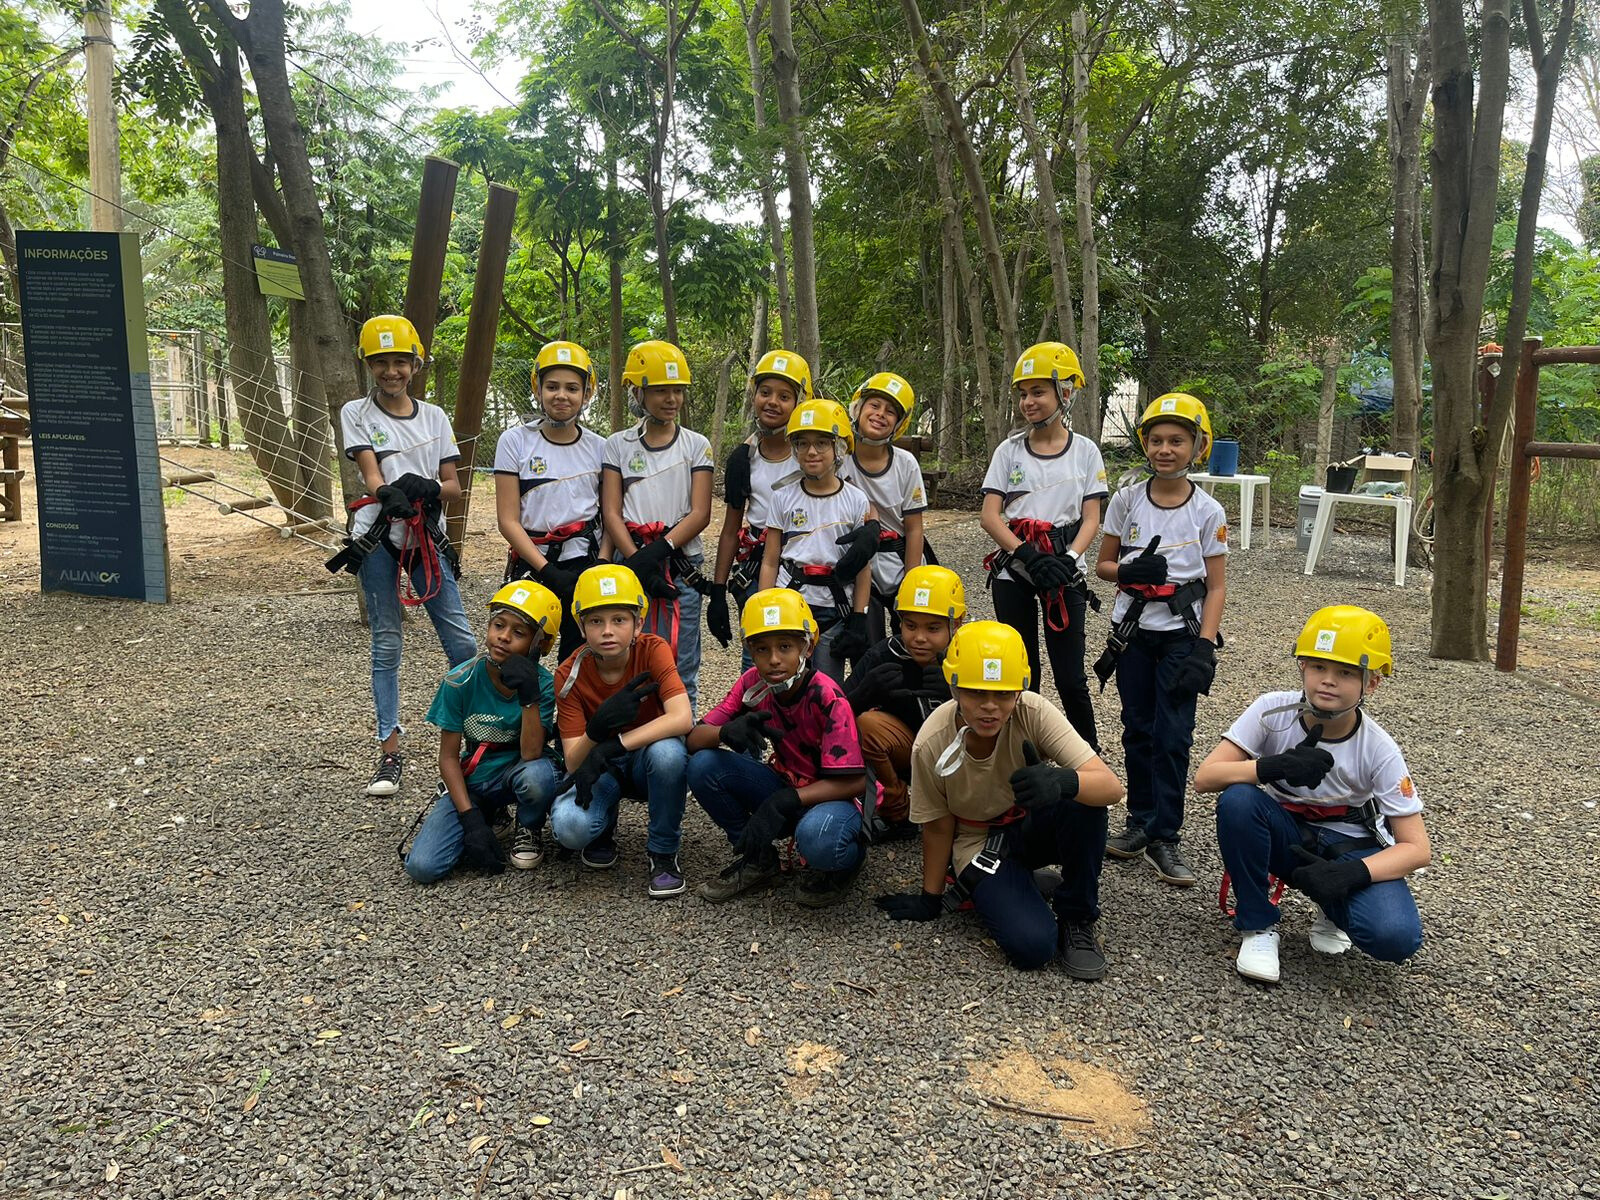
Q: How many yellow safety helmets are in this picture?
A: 14